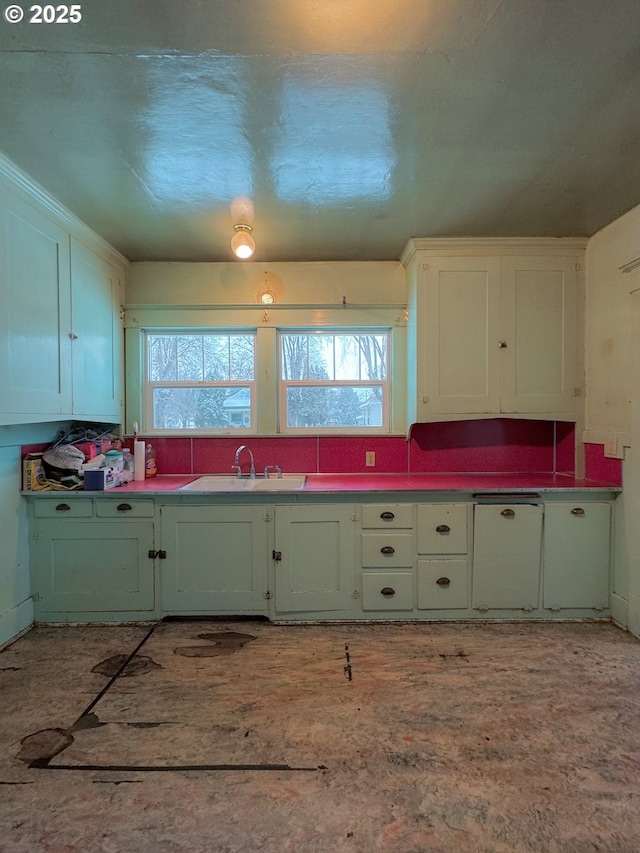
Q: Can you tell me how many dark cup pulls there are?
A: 9